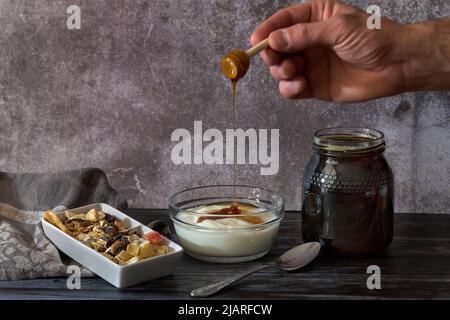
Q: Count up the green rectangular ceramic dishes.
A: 0